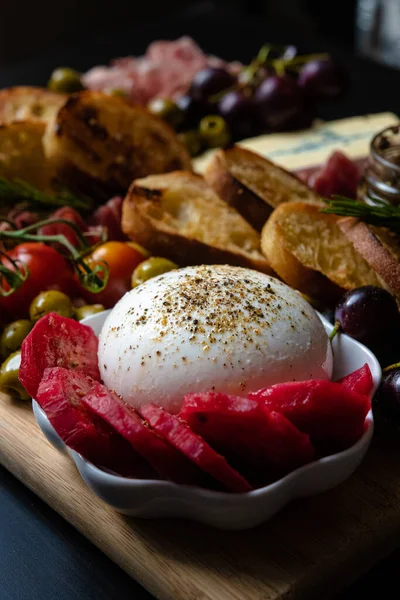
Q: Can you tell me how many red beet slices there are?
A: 7